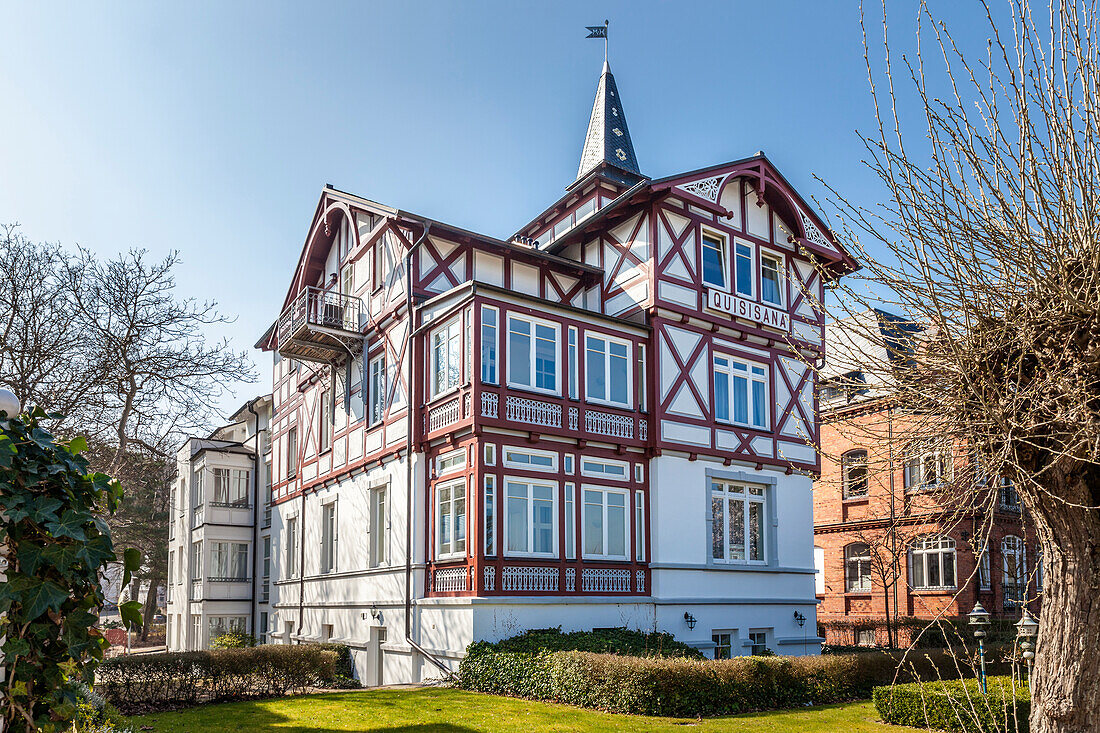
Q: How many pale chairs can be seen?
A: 0